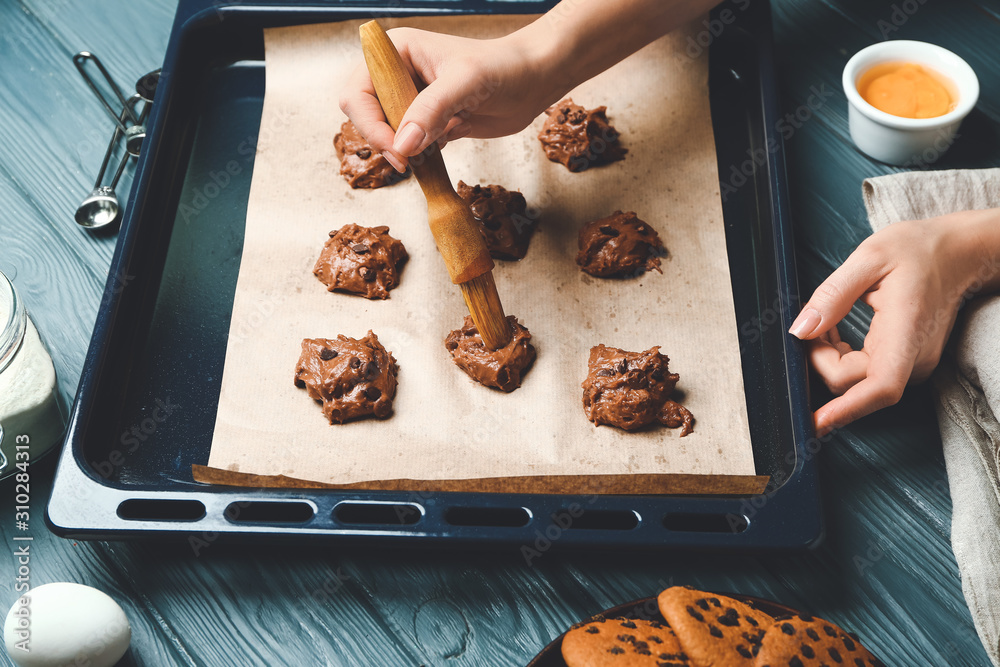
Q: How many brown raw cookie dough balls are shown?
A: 8